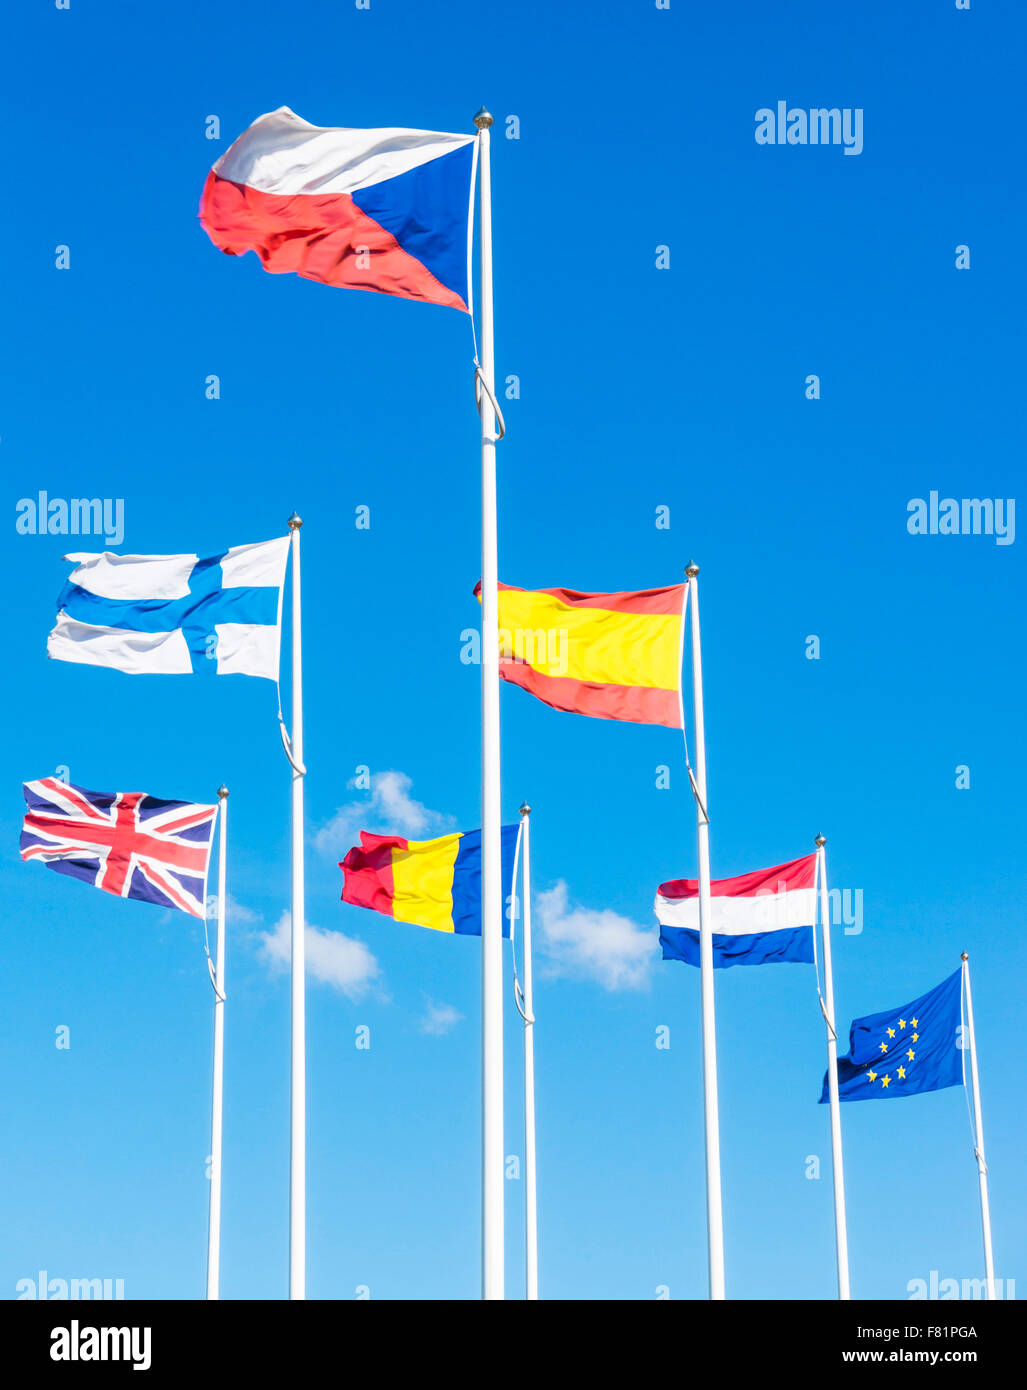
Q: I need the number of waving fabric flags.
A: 7